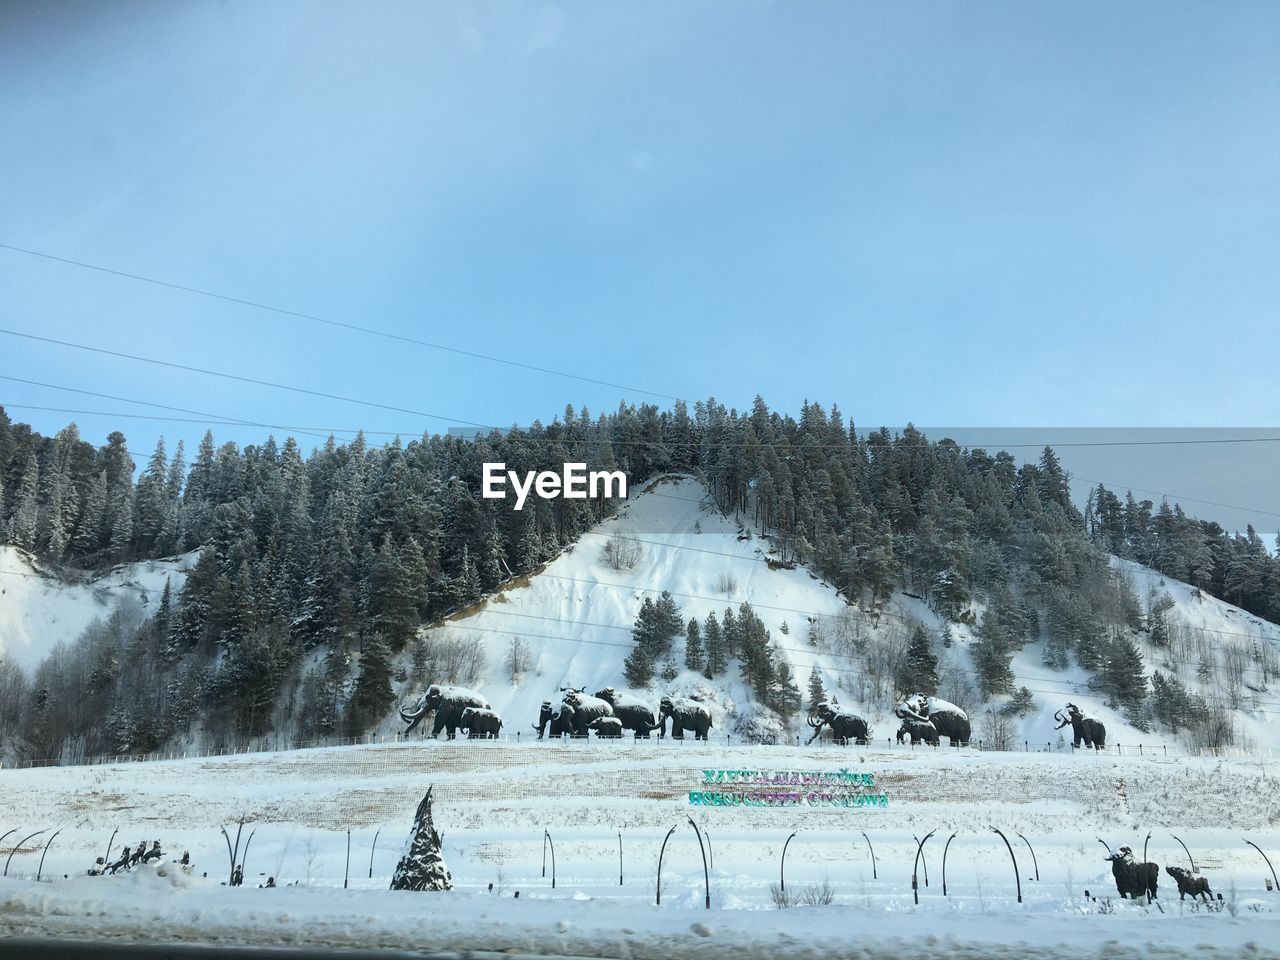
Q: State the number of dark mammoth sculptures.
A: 11